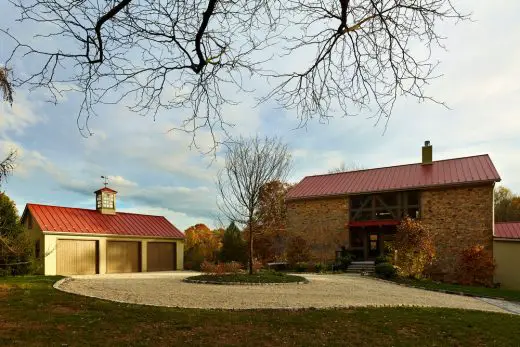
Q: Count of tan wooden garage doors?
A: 3